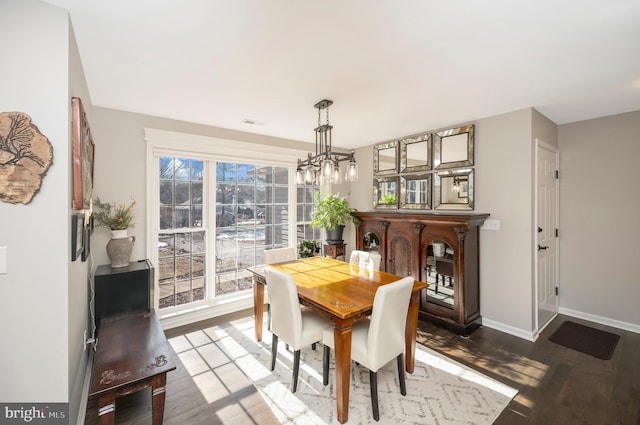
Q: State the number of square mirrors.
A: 6